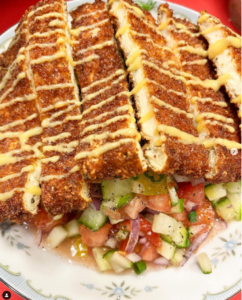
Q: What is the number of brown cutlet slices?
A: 6